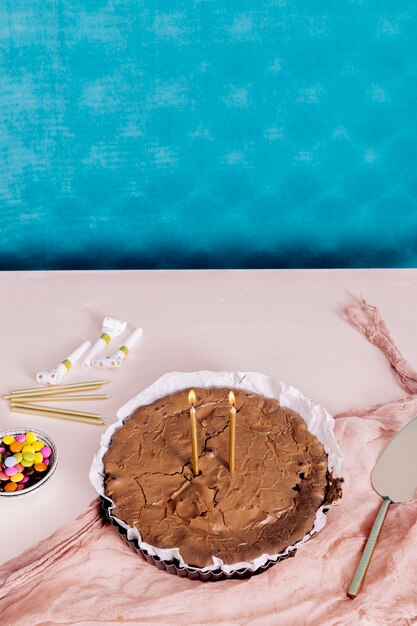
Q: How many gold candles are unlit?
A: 5